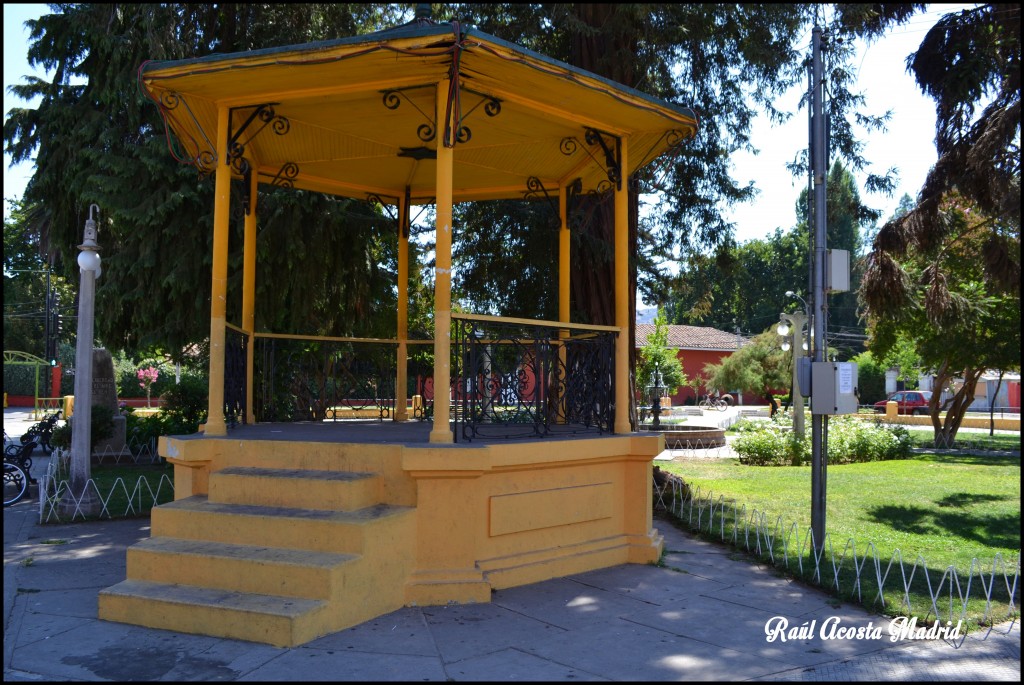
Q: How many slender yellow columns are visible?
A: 6